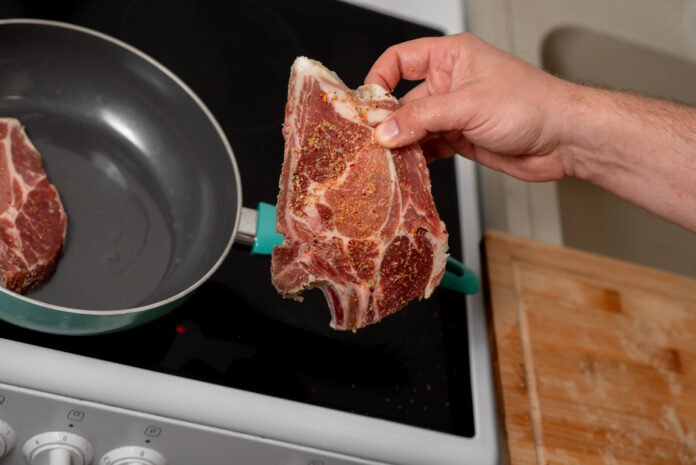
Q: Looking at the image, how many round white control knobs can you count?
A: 3